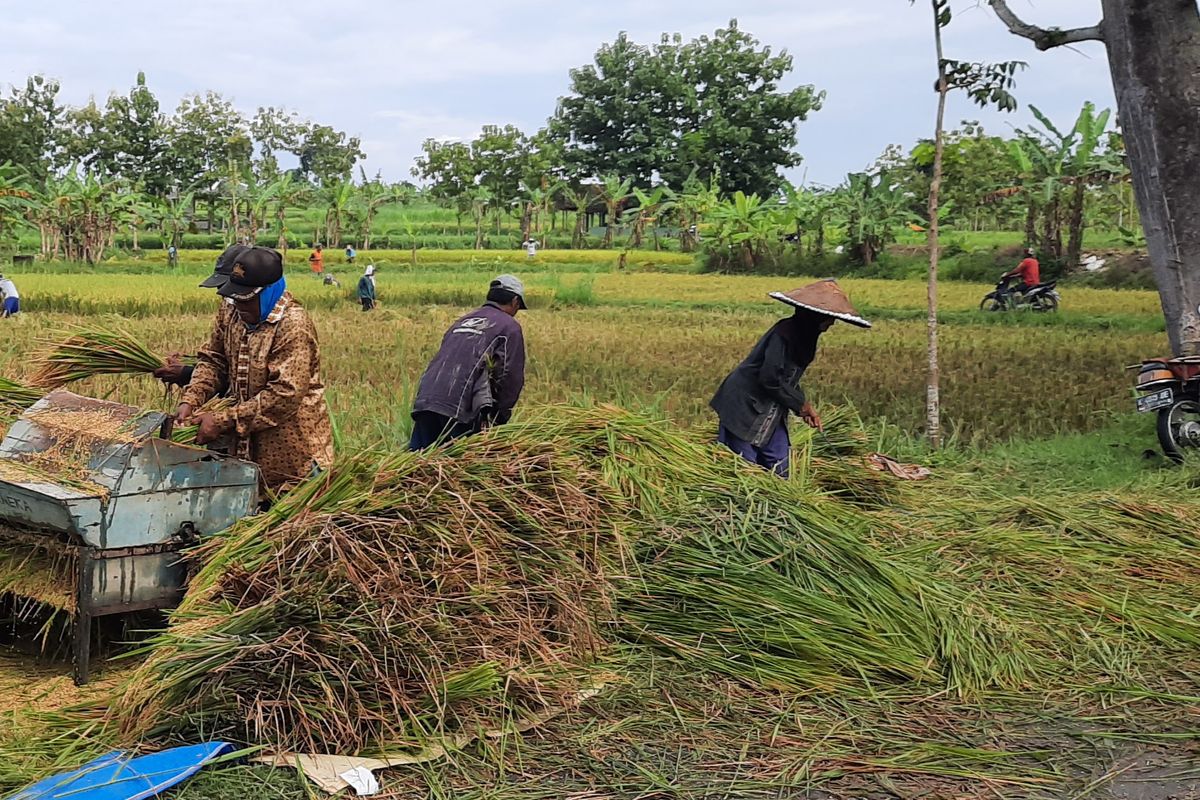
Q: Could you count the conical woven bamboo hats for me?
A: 1